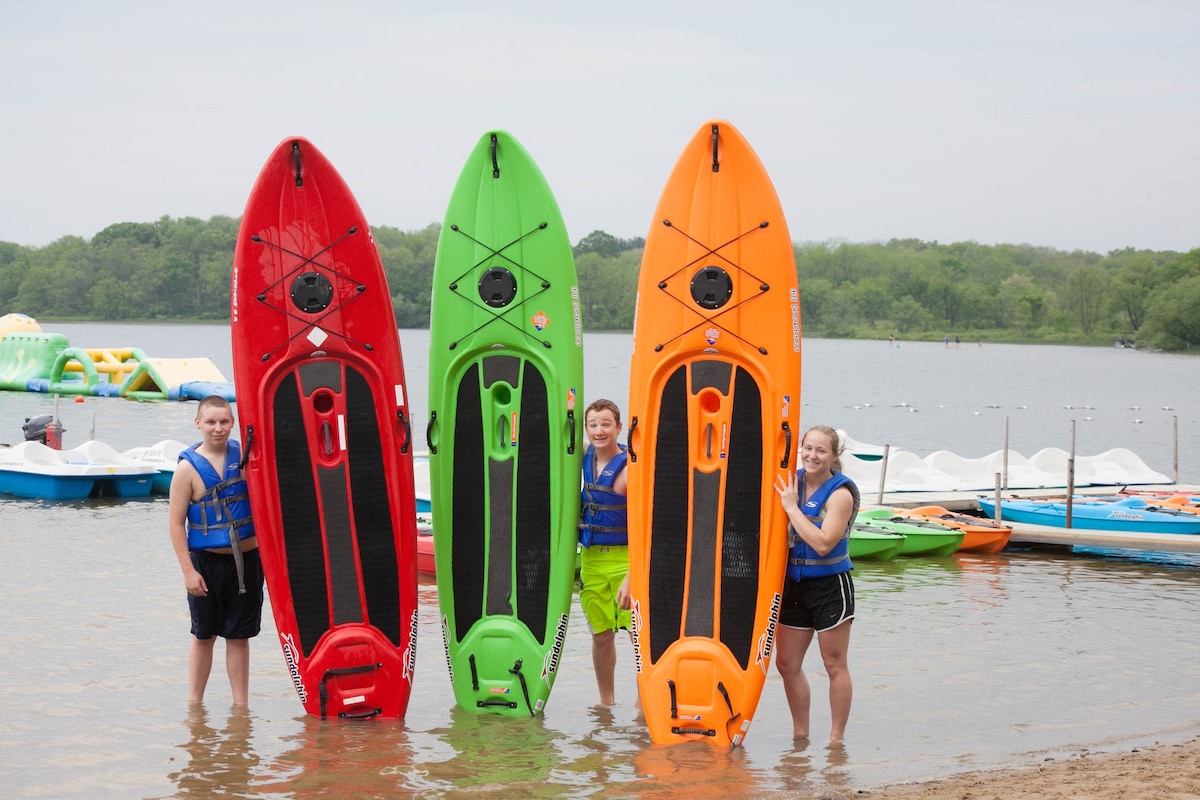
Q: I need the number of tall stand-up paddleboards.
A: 3